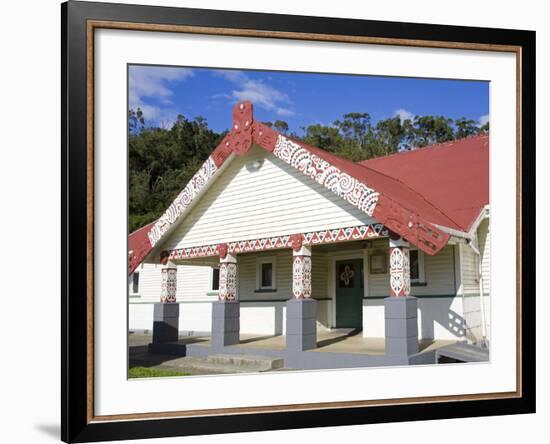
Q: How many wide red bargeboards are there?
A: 2